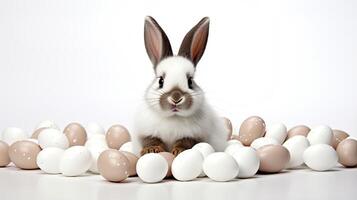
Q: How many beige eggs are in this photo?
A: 14